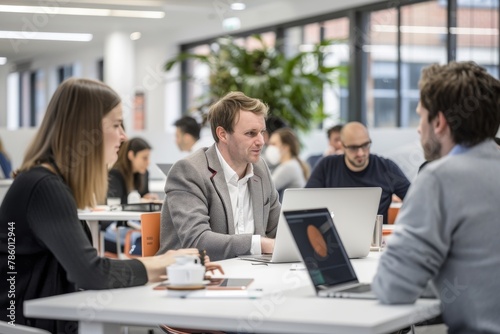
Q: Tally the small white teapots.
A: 1